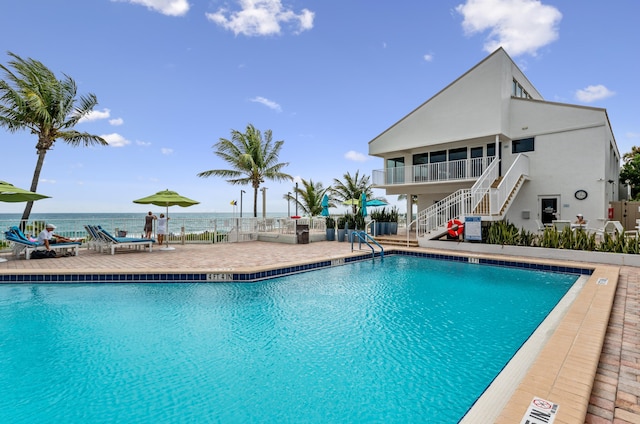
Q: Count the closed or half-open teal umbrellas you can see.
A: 2